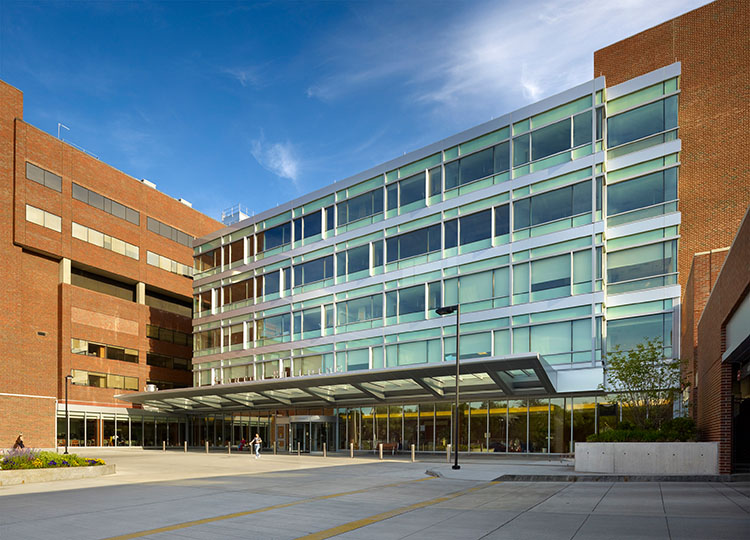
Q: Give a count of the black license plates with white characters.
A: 0